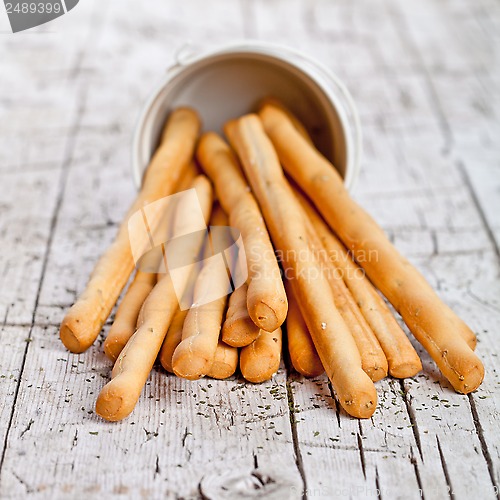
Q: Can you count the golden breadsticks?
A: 15